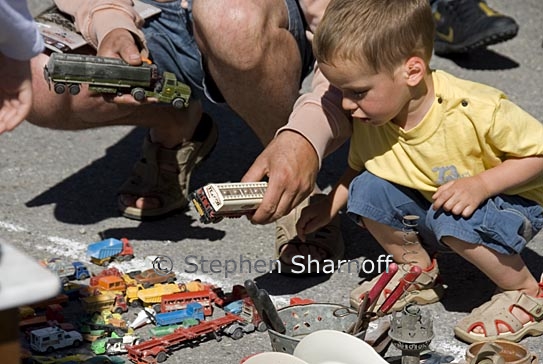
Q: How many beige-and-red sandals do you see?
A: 2